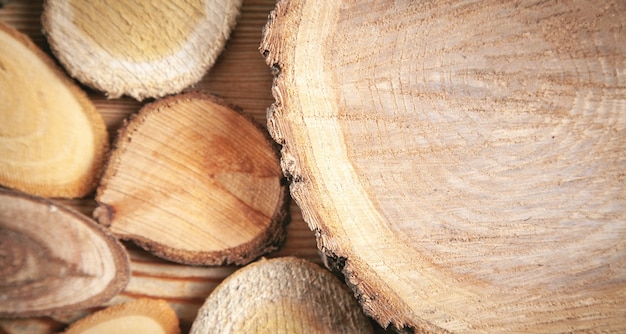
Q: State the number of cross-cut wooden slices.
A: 7